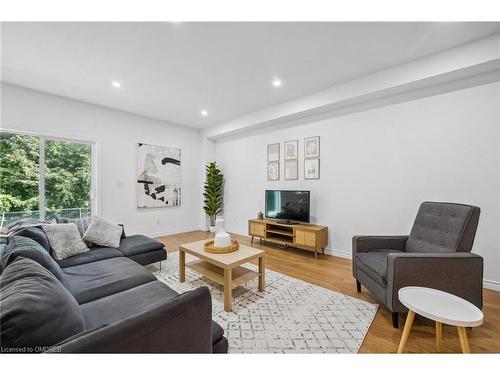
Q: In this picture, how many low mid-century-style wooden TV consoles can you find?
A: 1